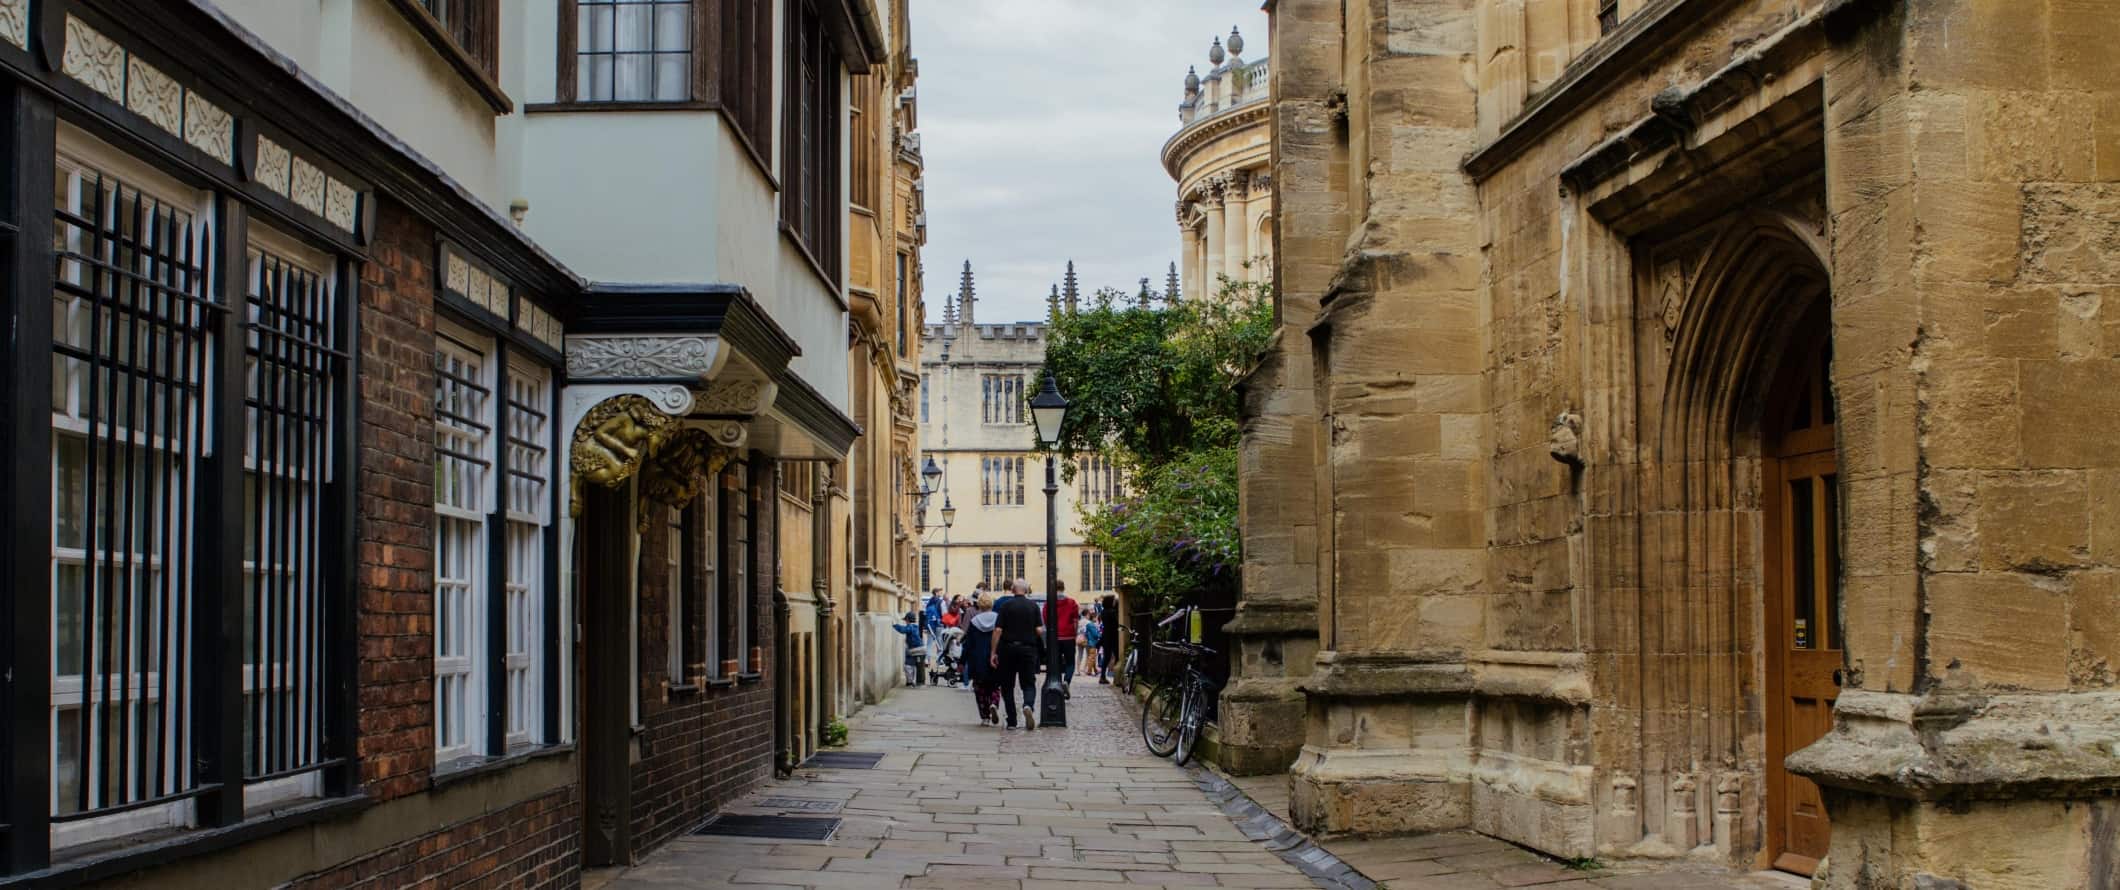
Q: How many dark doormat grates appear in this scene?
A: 2